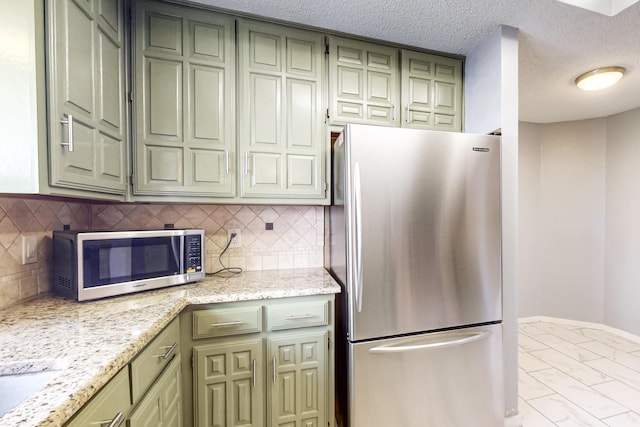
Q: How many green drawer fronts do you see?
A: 4